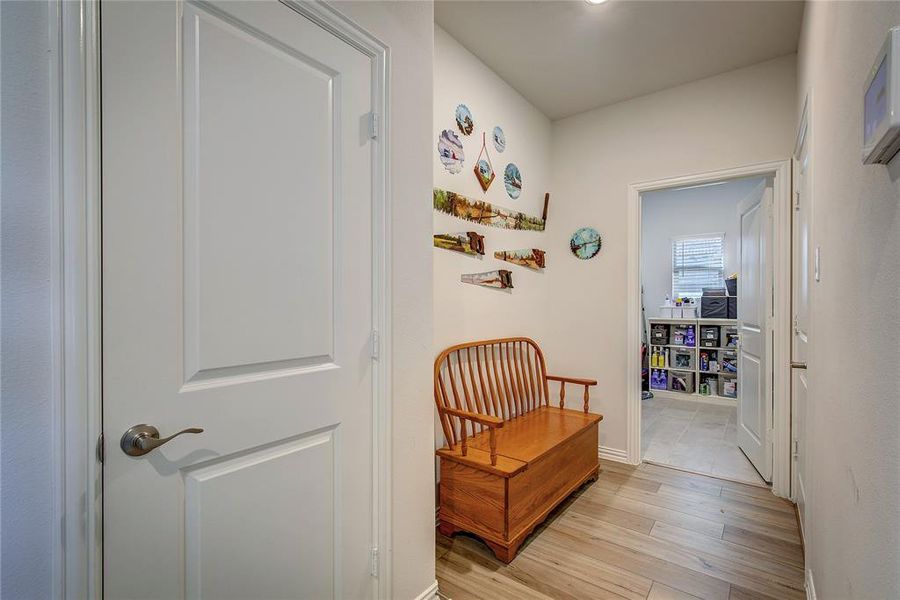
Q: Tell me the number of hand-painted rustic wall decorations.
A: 10